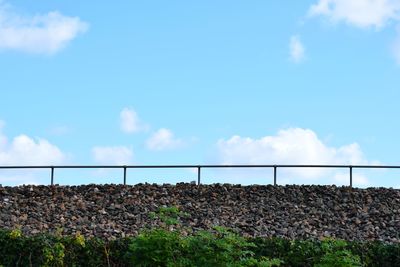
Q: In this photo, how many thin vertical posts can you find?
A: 5